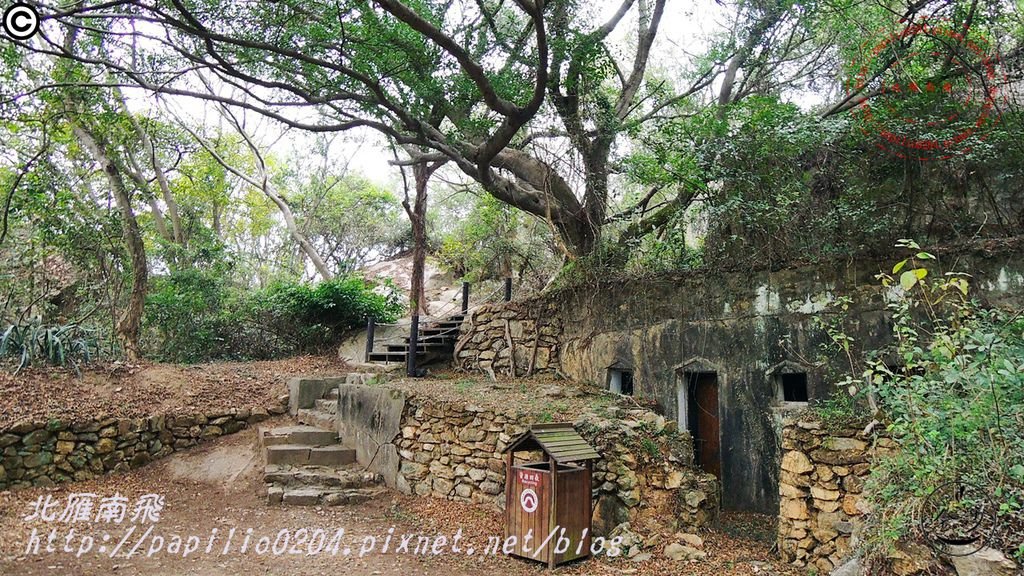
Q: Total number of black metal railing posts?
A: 4